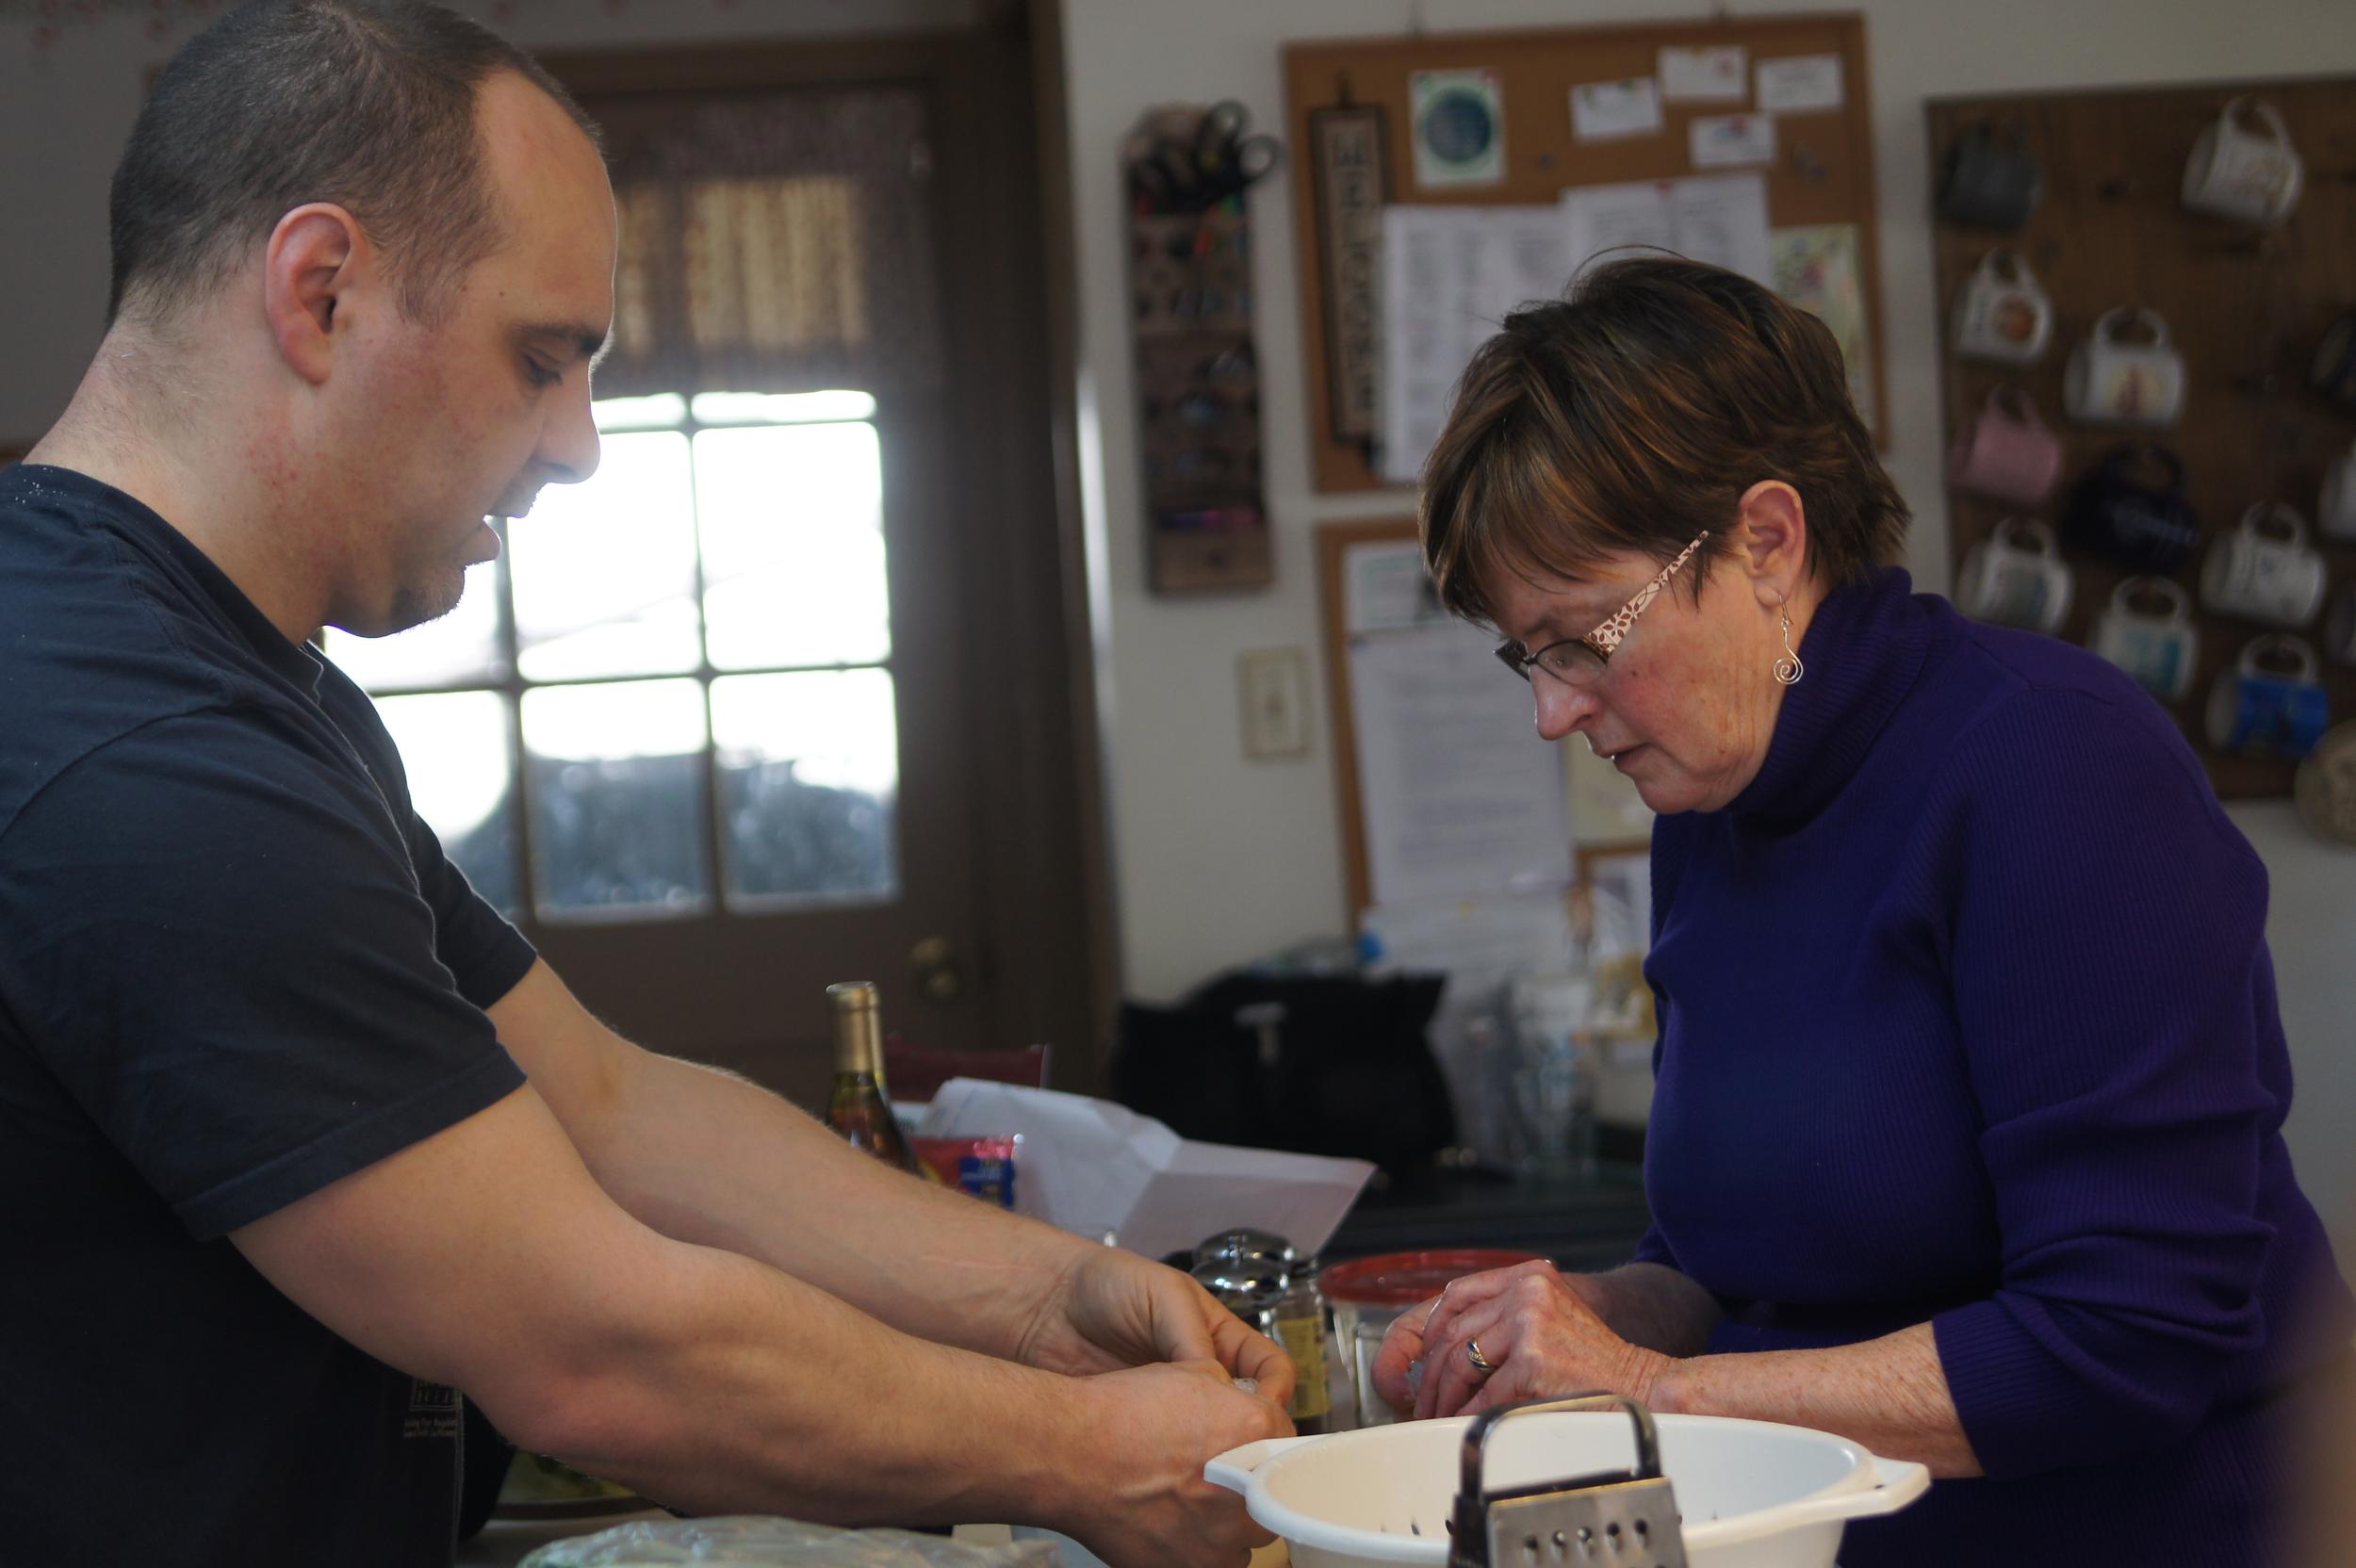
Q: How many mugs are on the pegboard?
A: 13